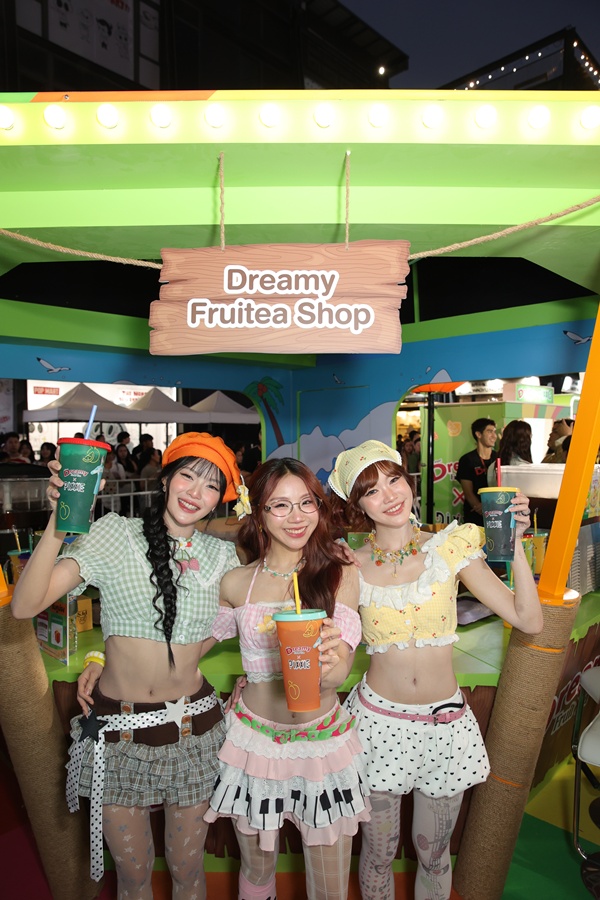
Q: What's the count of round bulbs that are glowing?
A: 12